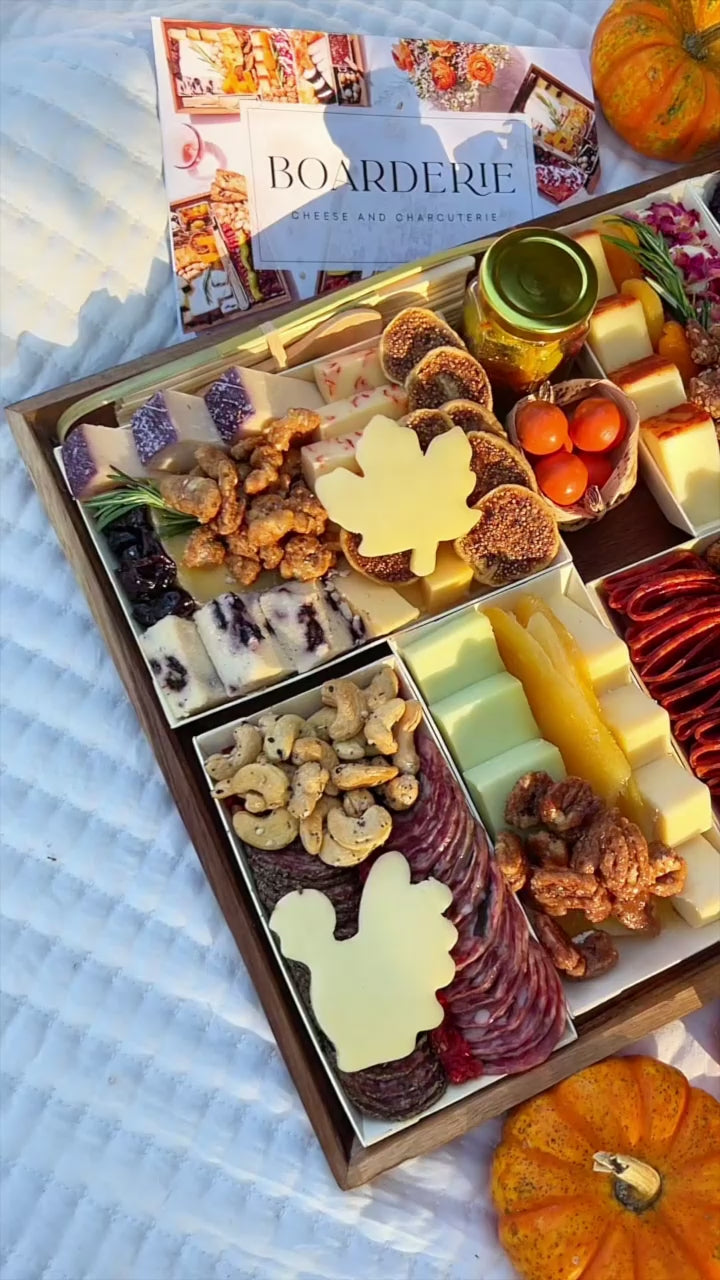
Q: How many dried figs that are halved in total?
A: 7